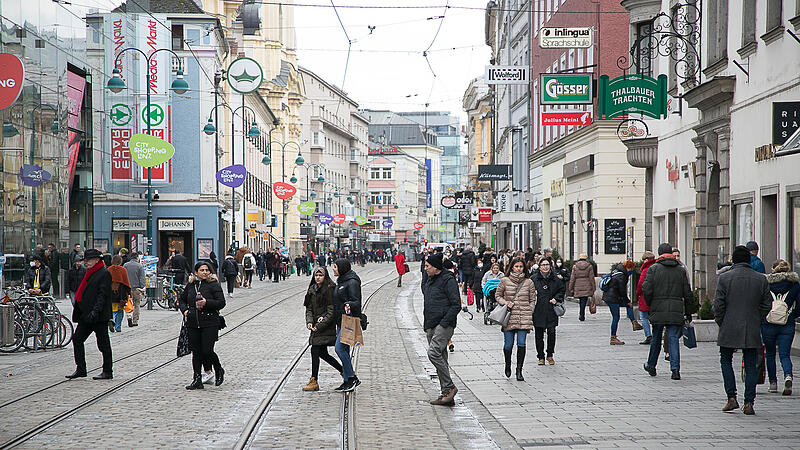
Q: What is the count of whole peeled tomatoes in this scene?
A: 0